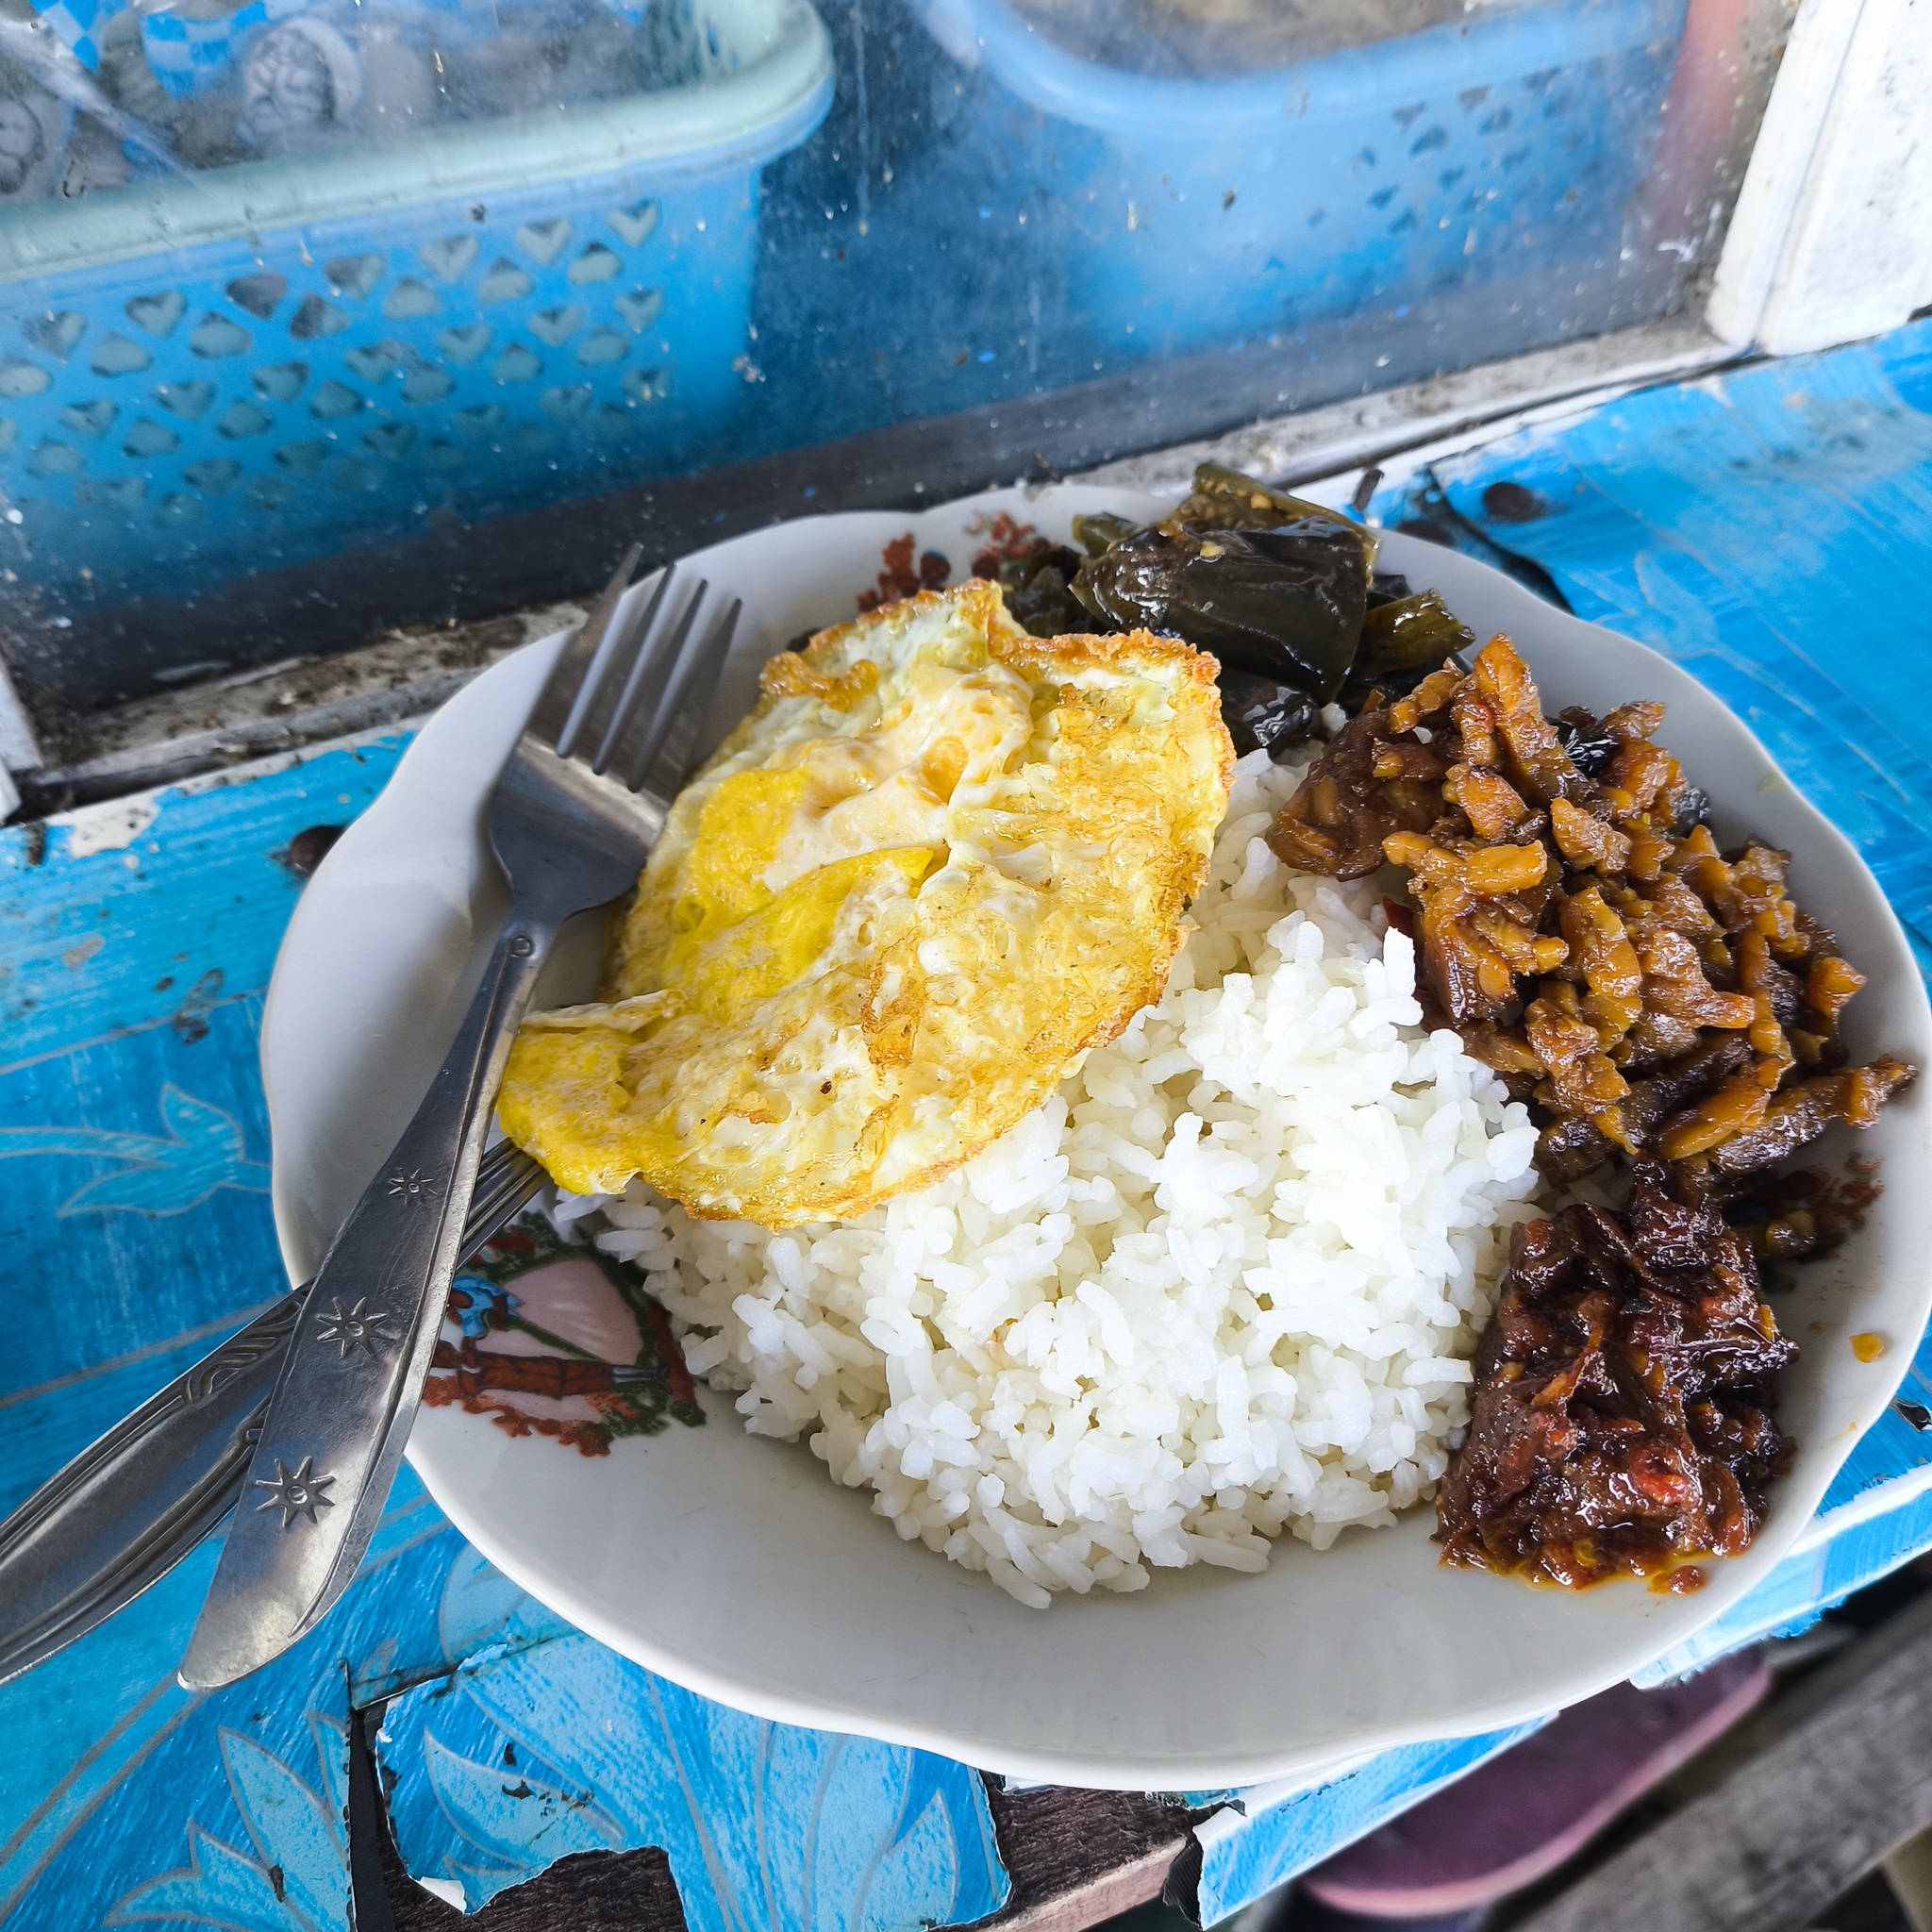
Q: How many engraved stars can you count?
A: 3